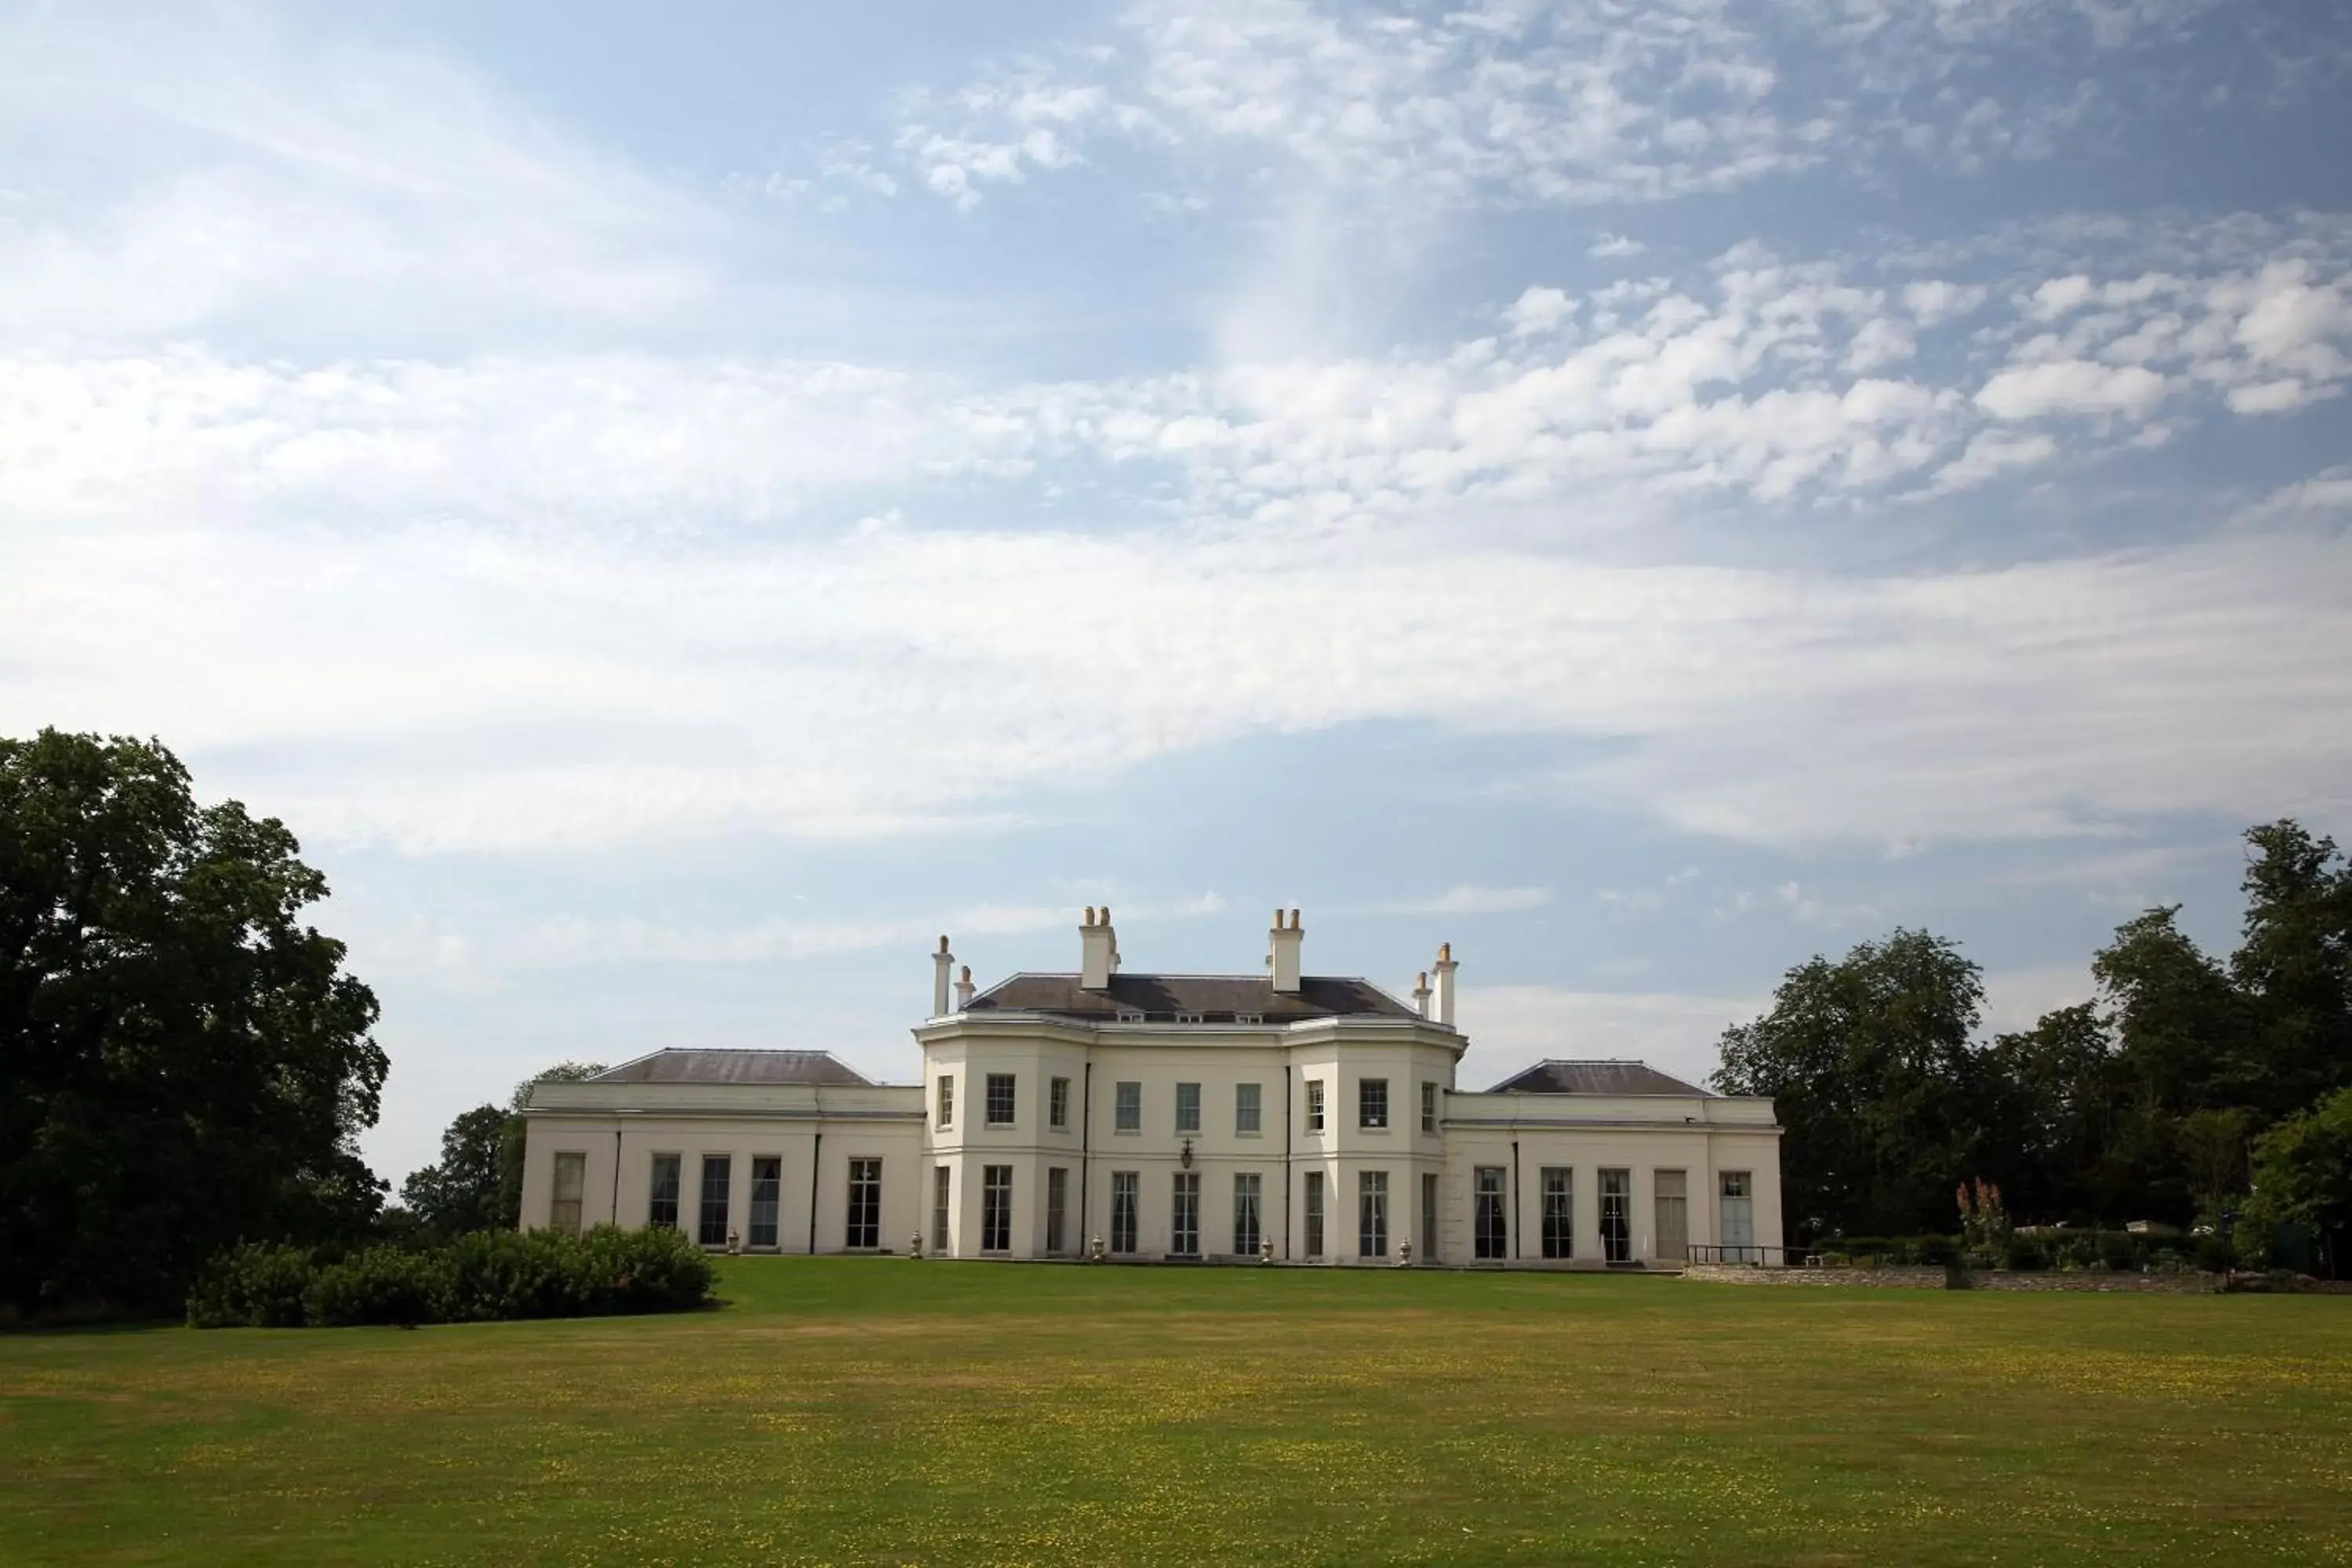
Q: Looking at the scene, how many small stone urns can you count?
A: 5